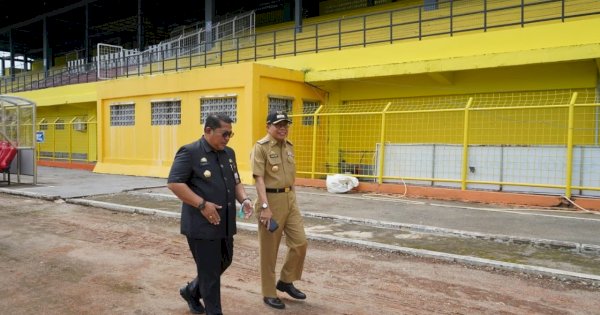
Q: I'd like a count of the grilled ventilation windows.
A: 5